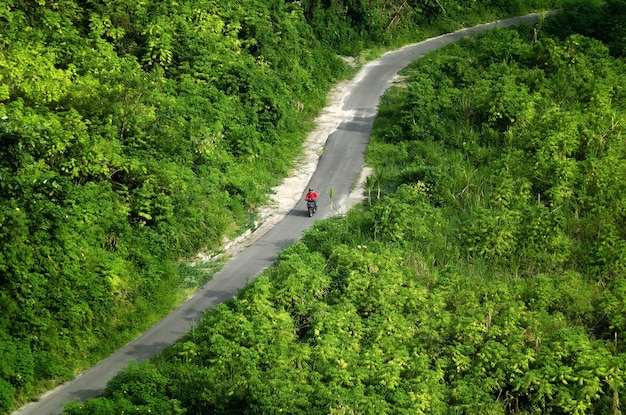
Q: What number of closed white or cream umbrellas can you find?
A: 0